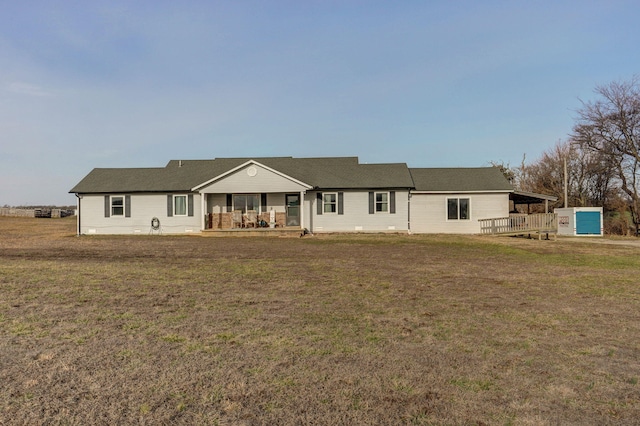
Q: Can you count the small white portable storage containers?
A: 1